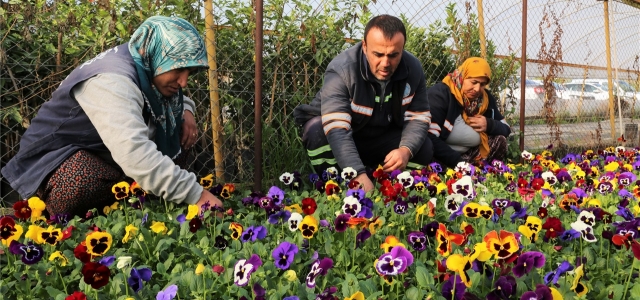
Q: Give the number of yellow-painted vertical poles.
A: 3